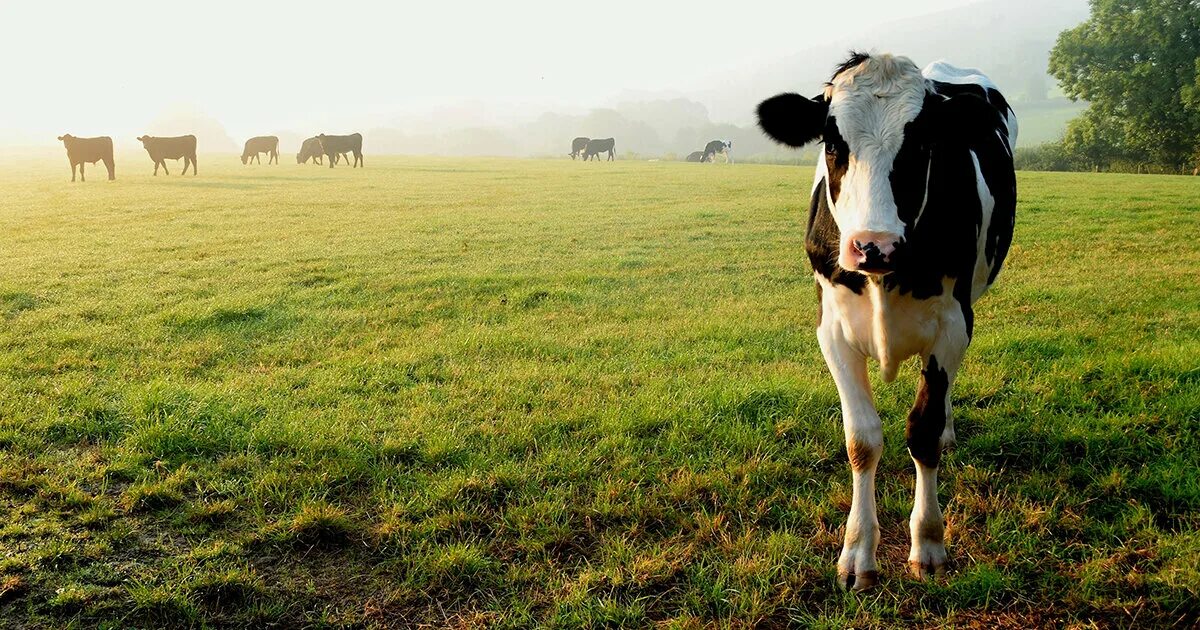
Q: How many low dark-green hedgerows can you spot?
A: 1